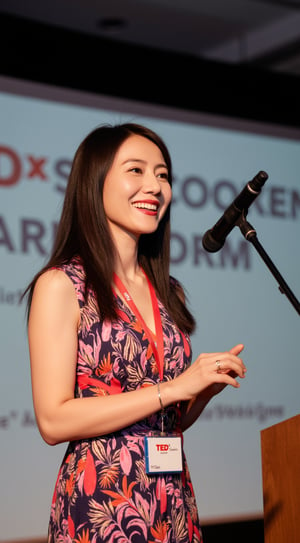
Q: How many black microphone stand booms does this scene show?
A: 1